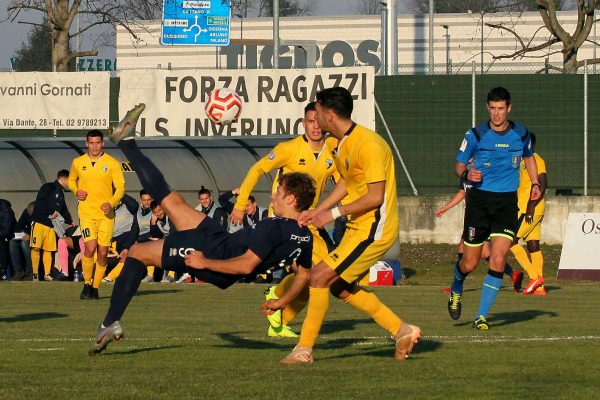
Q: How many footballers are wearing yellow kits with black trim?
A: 4